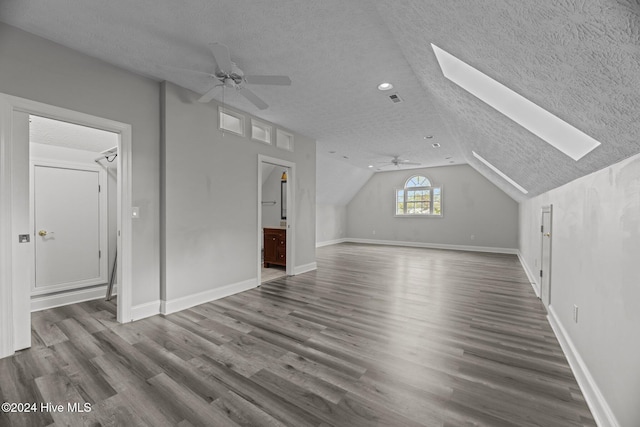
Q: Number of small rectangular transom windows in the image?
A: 3